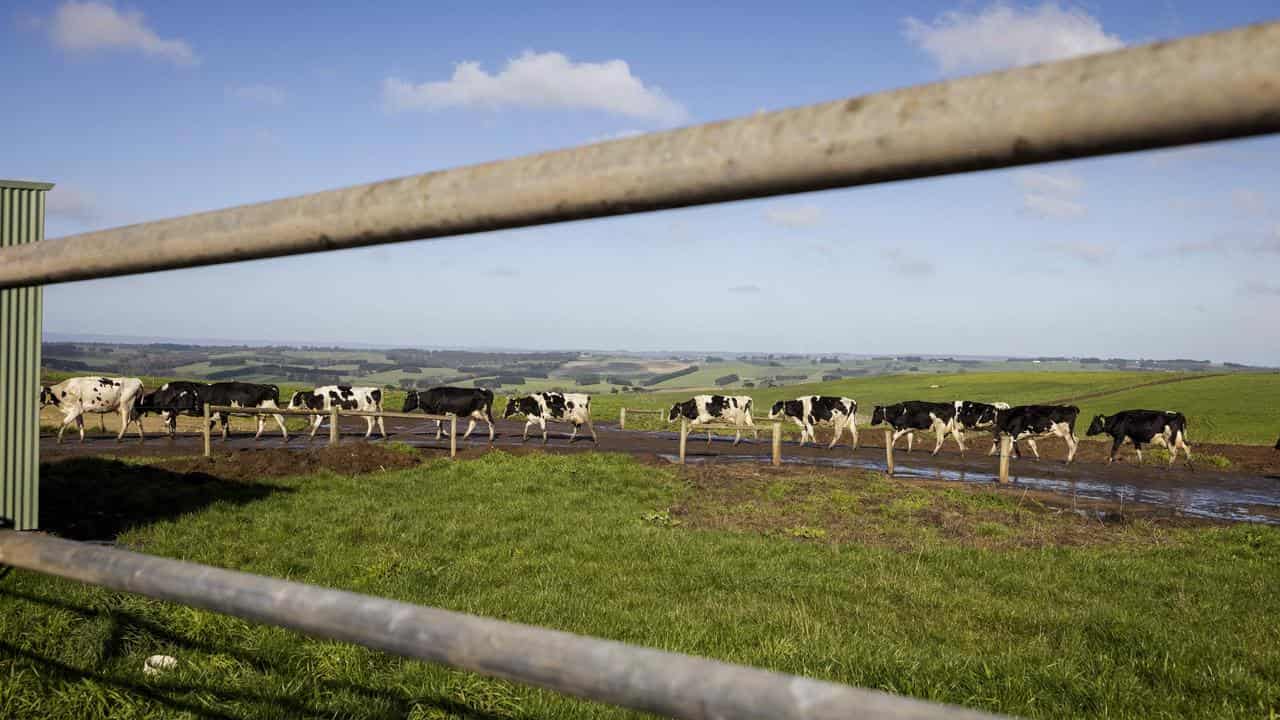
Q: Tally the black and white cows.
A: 12